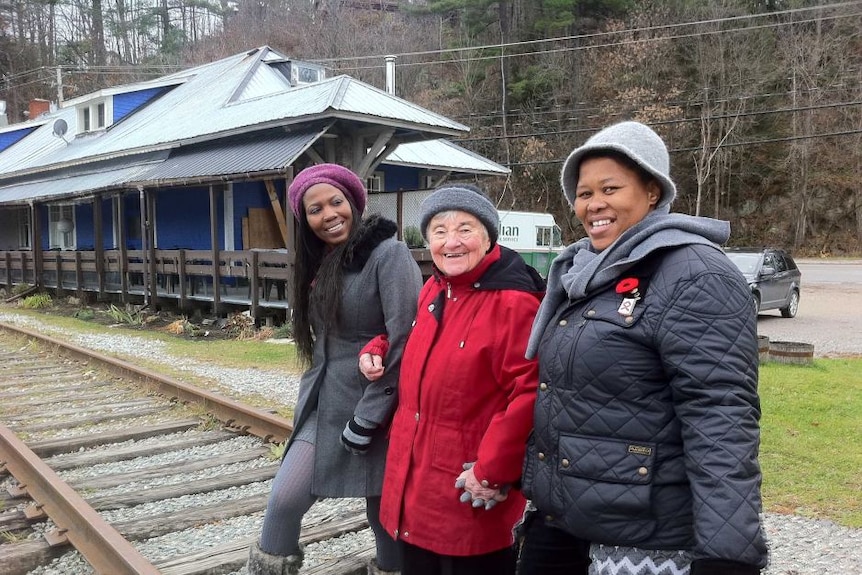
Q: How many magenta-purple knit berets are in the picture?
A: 1